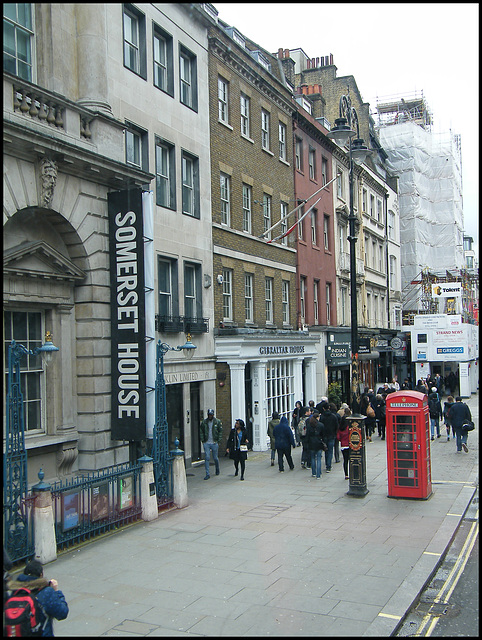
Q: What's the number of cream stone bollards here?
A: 3